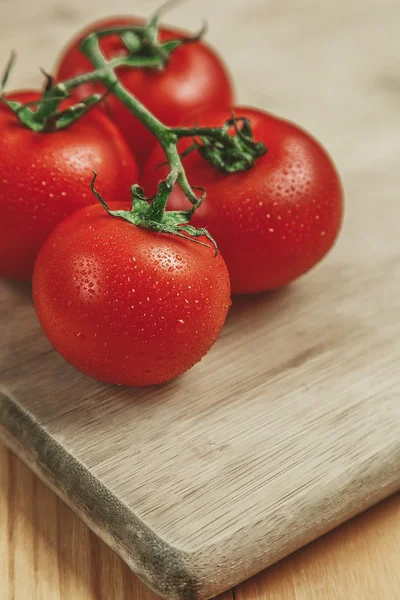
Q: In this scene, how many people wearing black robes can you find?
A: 0